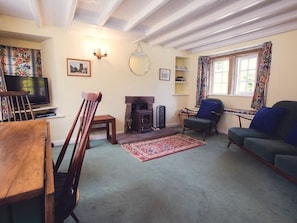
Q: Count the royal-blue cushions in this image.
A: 3